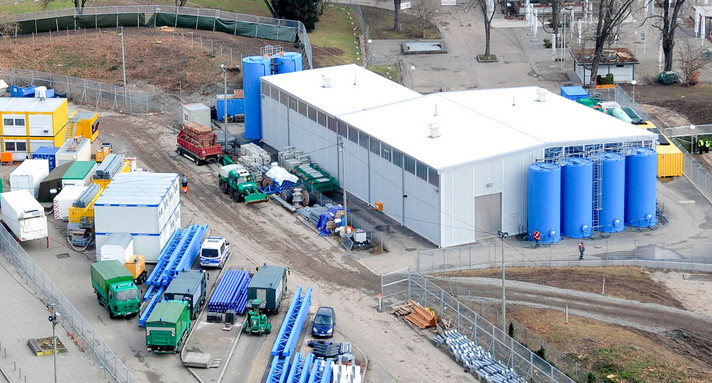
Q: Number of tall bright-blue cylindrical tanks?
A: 6